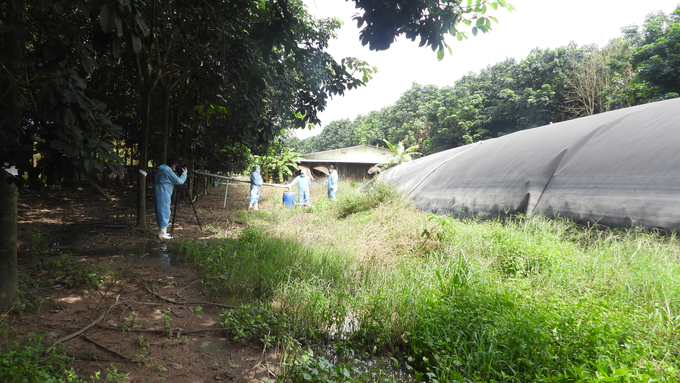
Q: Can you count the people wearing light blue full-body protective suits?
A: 4